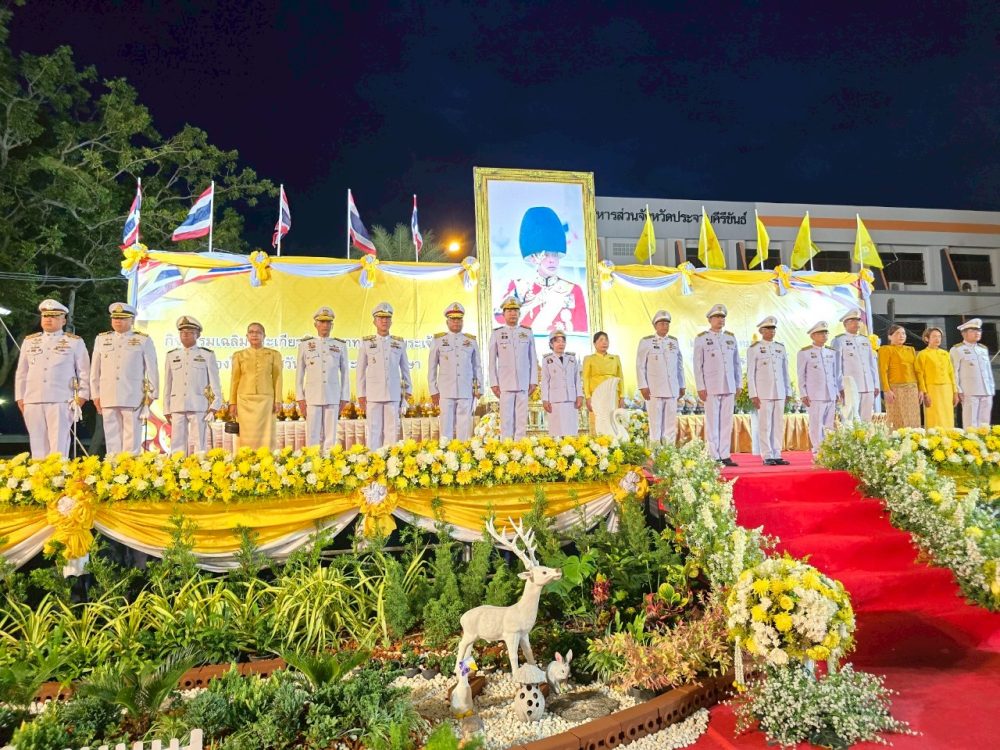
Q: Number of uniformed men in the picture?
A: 13